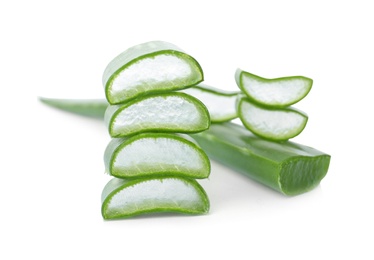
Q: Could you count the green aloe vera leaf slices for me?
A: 7